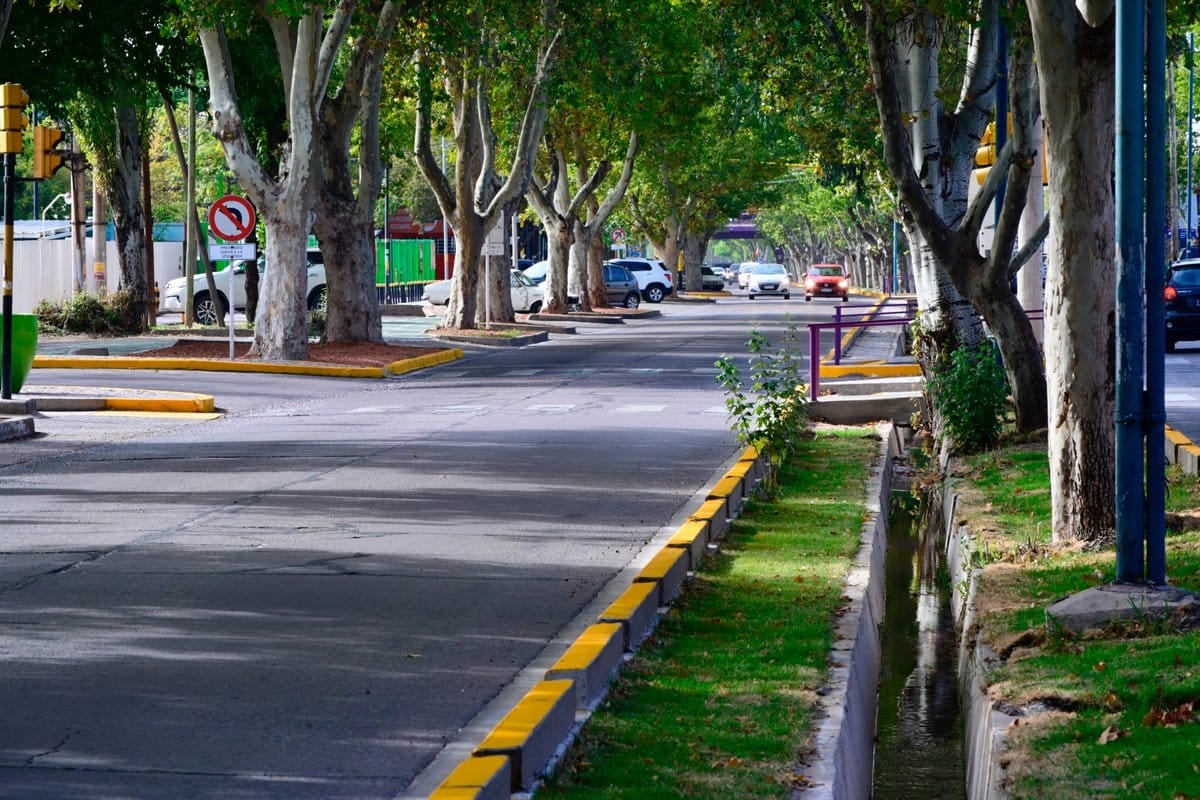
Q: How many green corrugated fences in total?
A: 1